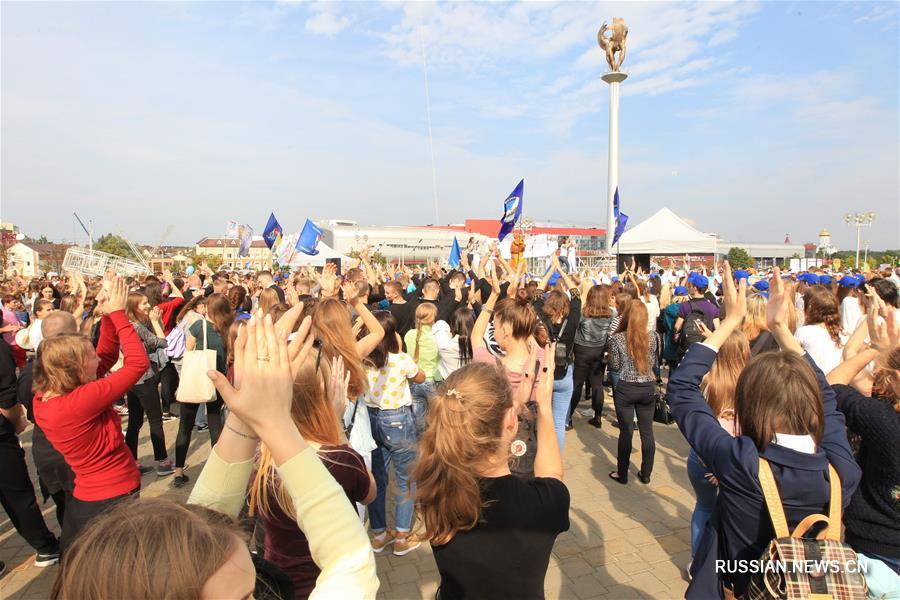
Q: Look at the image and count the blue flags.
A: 5